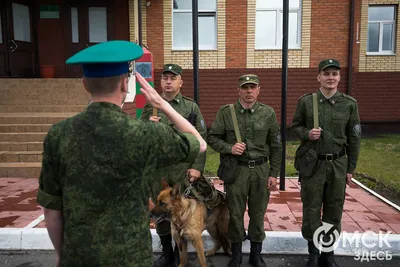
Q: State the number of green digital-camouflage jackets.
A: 1